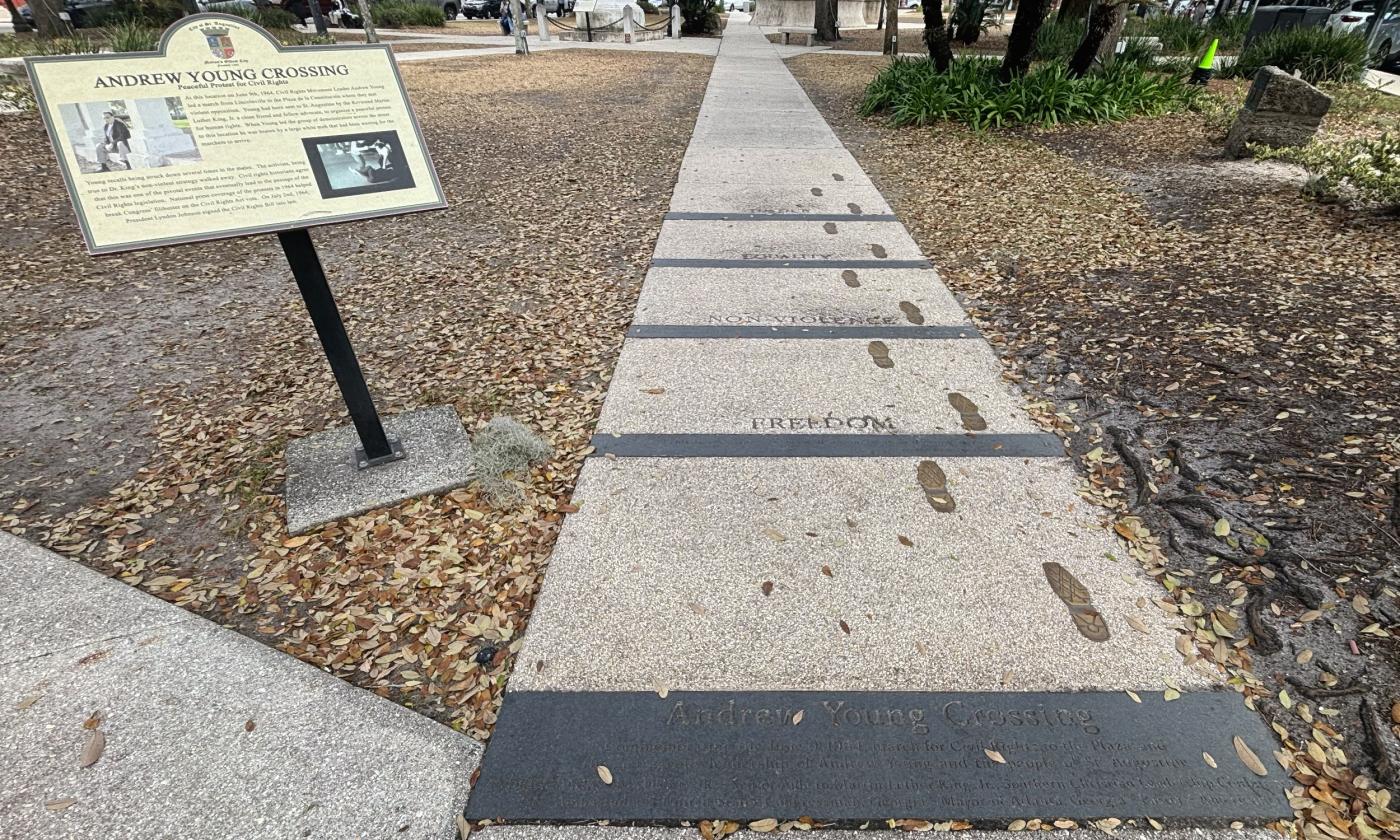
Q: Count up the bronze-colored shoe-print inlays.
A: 11